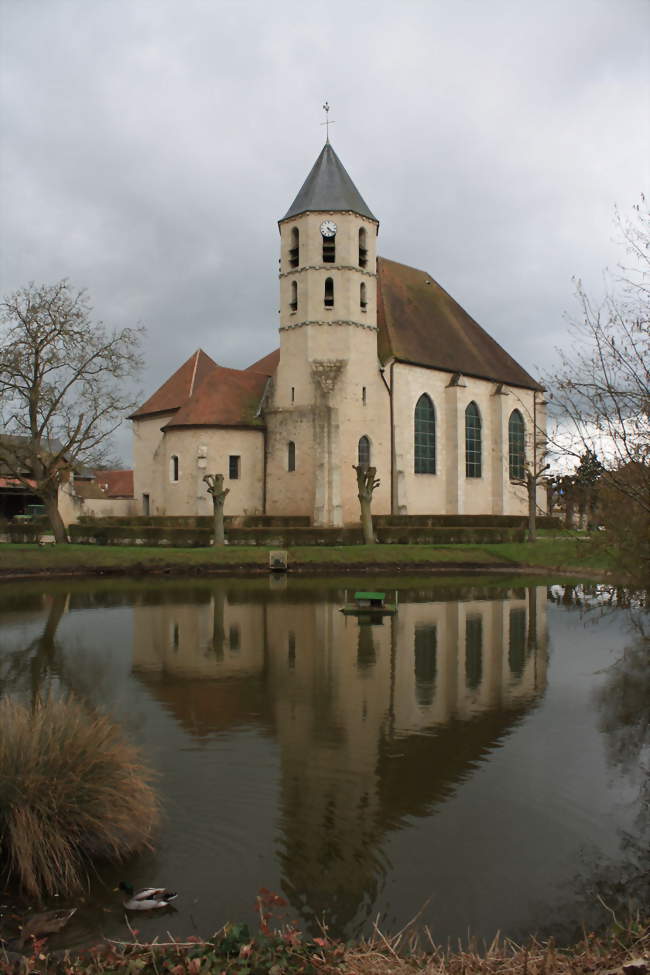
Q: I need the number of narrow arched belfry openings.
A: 6